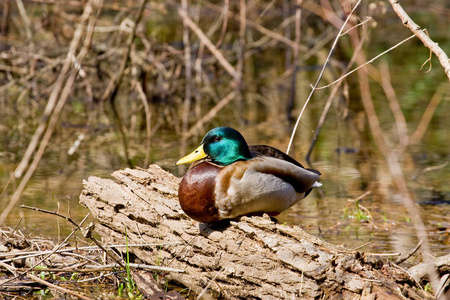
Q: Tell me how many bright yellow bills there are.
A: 1